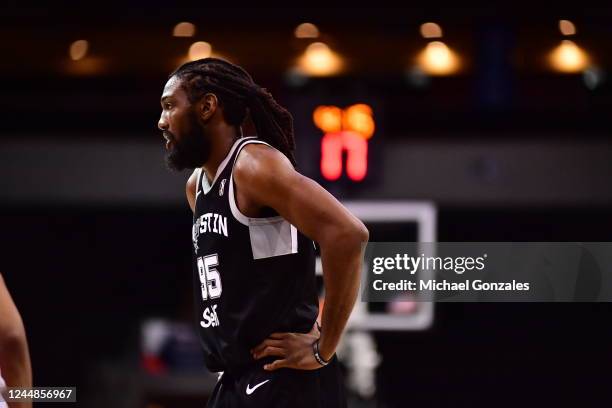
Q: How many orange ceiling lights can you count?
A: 9